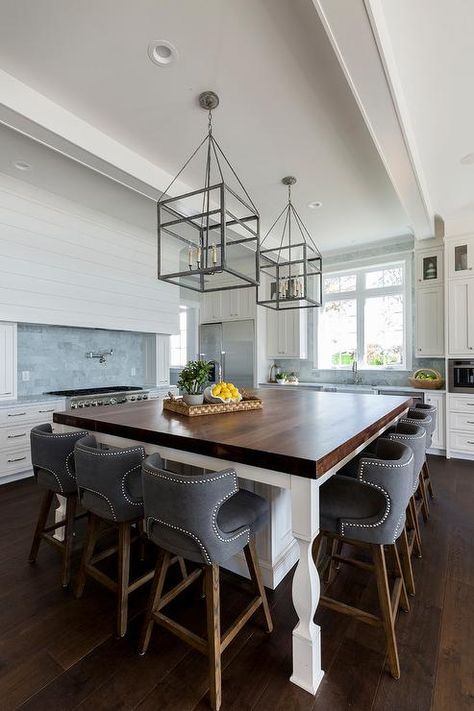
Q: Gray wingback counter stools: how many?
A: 7